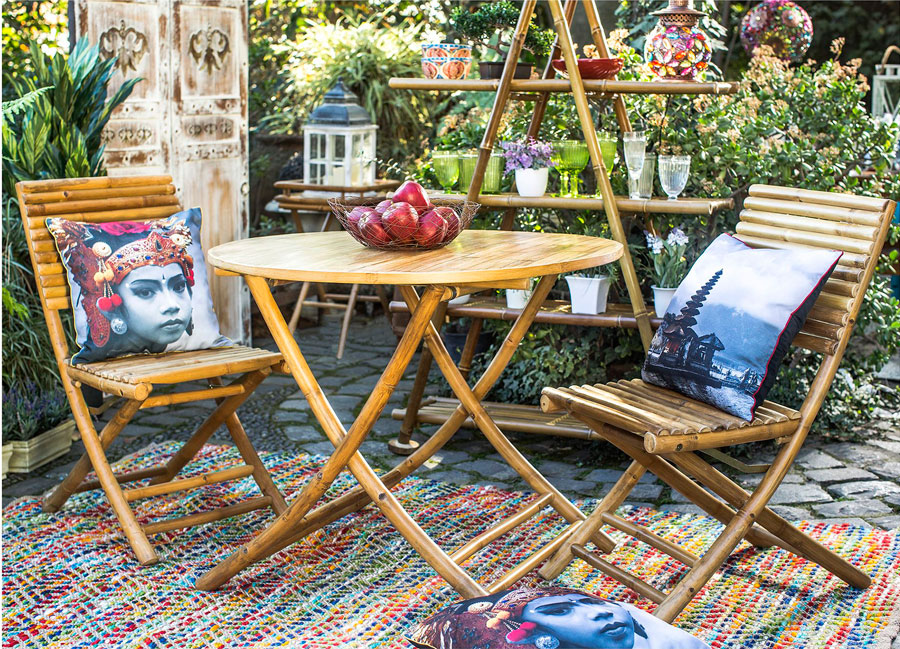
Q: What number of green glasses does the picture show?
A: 6